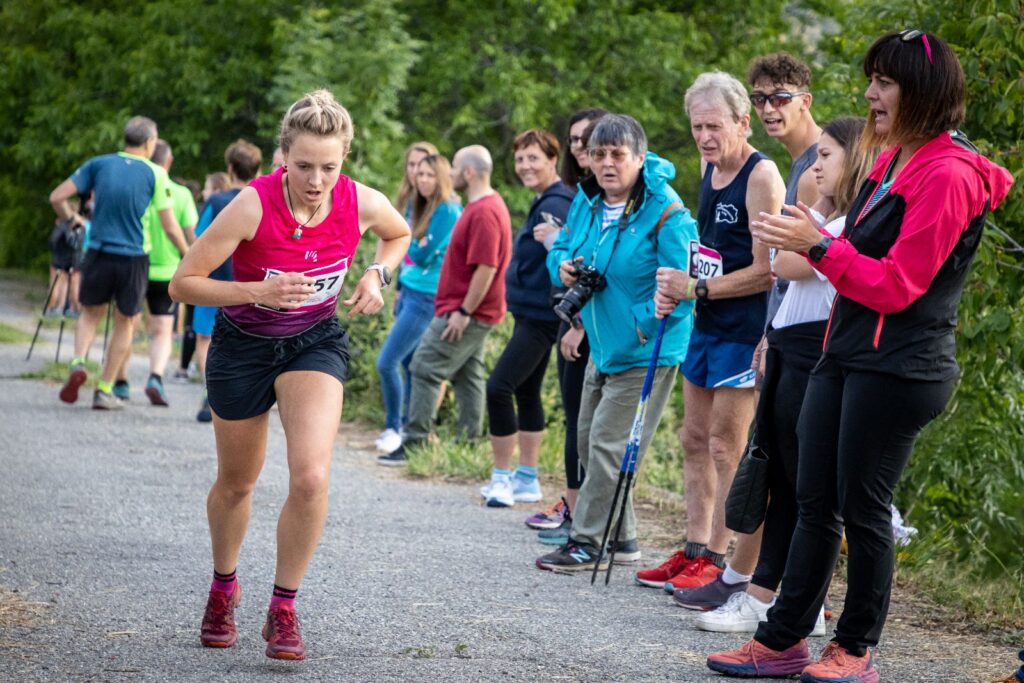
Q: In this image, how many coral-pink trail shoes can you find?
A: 2